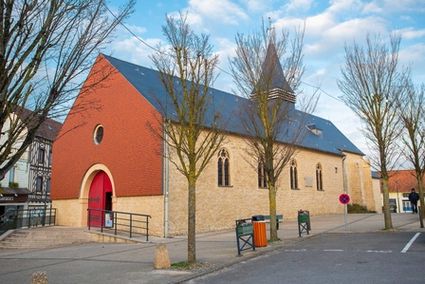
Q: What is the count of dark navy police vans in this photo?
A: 0